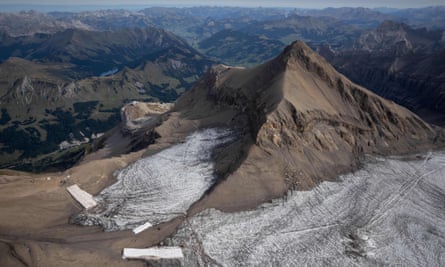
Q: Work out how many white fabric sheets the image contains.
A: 3